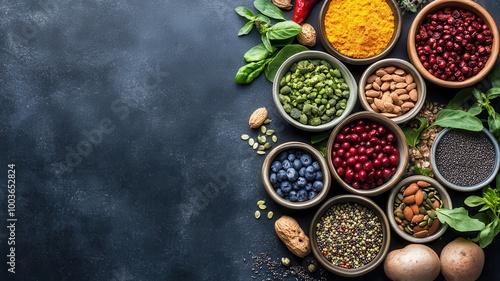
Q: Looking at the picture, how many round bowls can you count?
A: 9